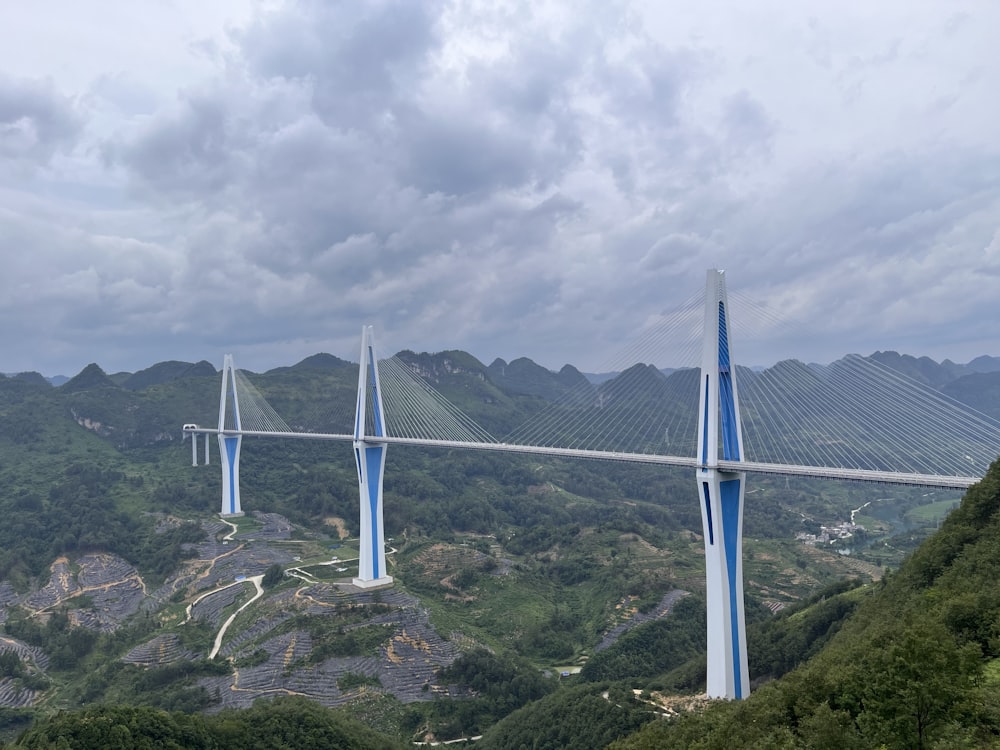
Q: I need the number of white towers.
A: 3